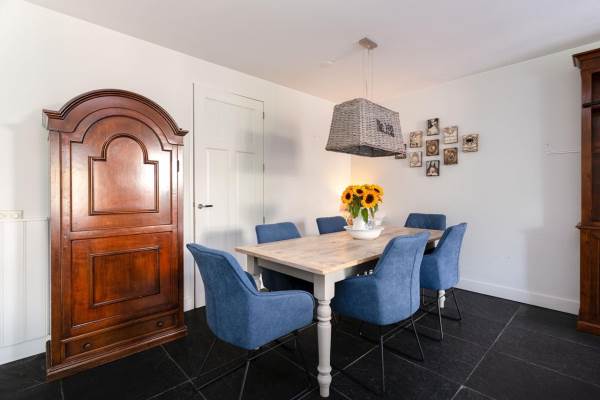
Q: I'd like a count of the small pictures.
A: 9